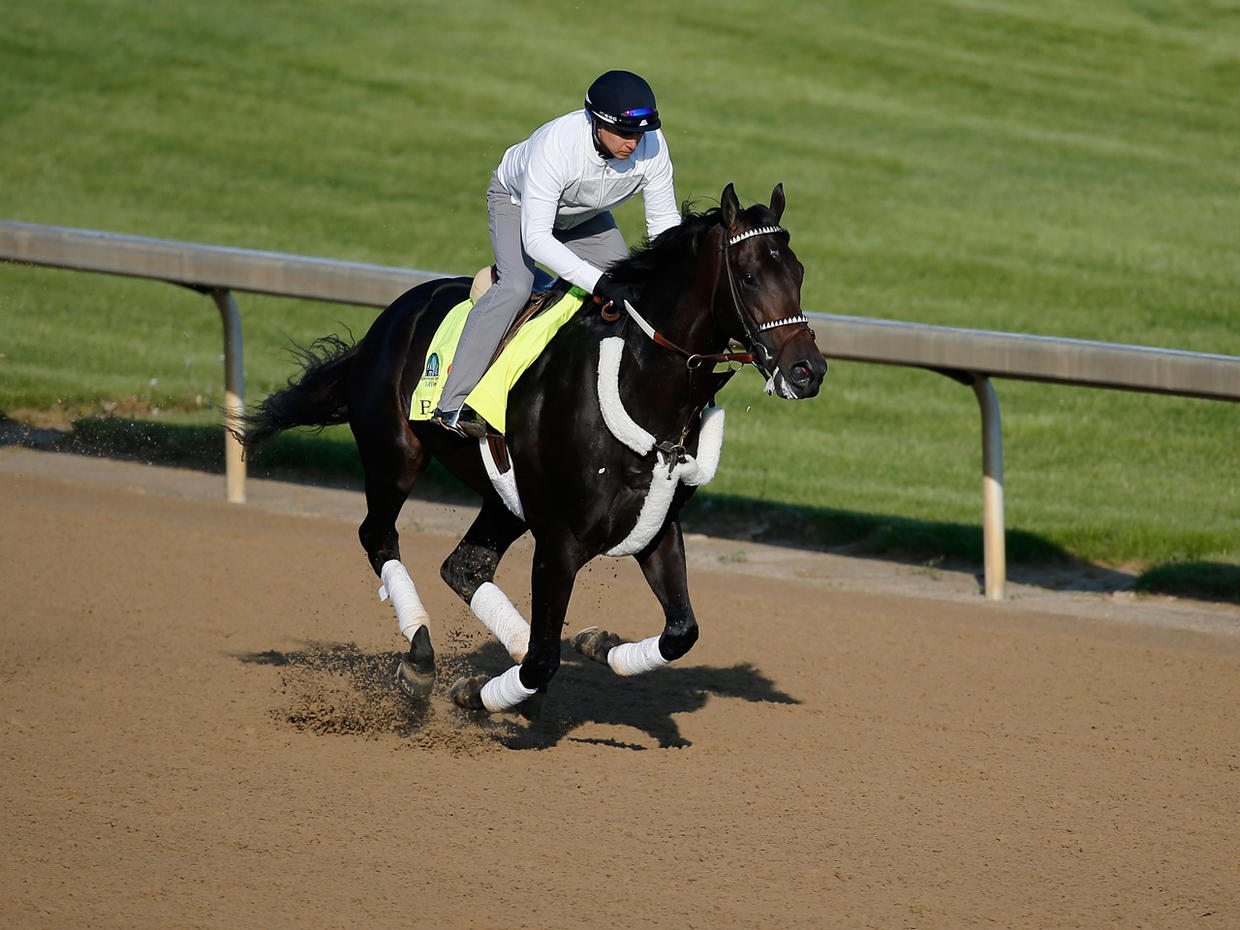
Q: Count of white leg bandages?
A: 4